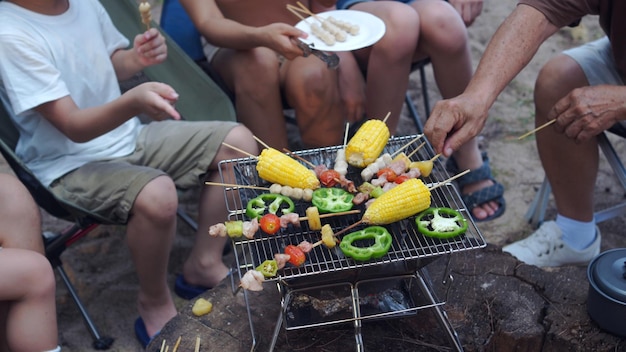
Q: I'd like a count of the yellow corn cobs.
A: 3